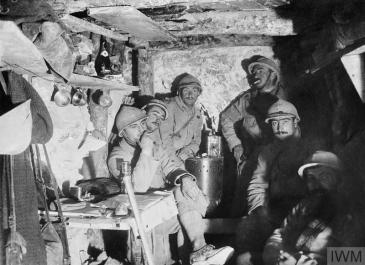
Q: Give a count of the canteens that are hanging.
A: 3